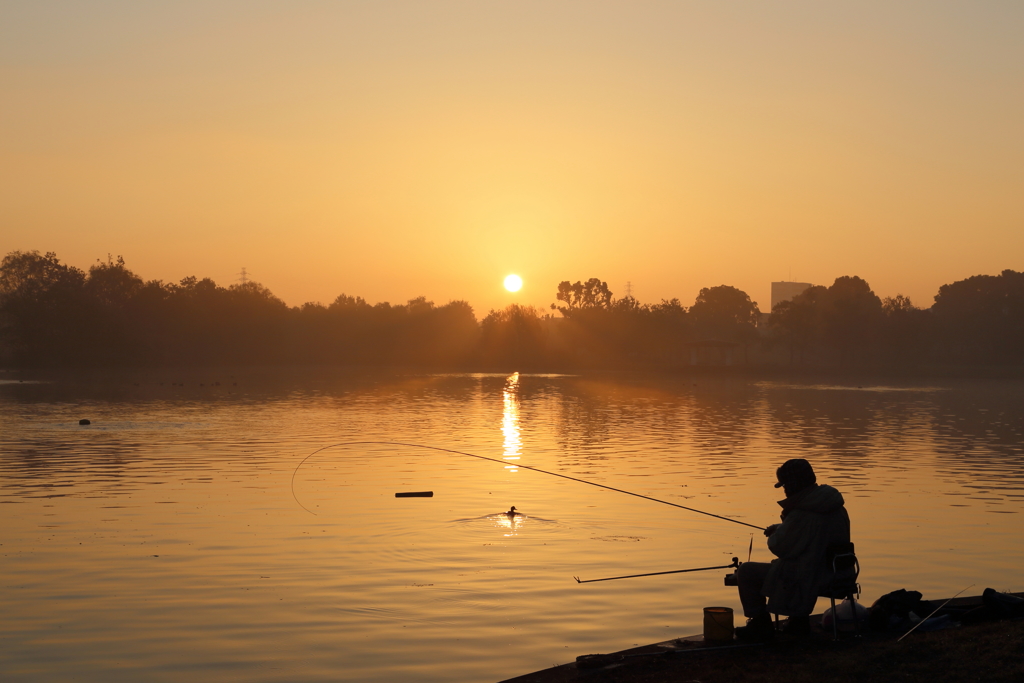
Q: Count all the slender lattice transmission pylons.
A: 2